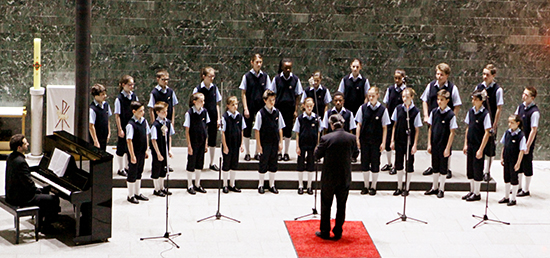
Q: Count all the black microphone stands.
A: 5